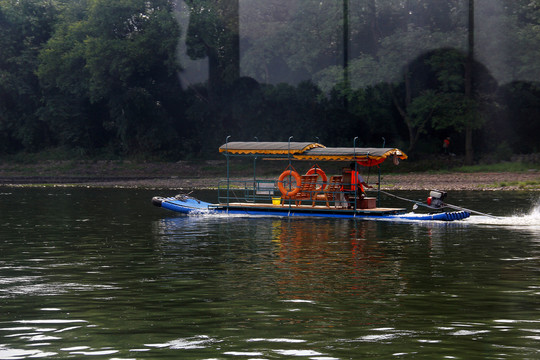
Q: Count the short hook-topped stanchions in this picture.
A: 6